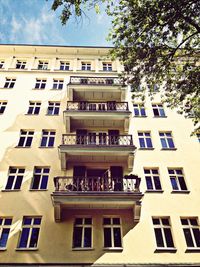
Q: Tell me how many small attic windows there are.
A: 6